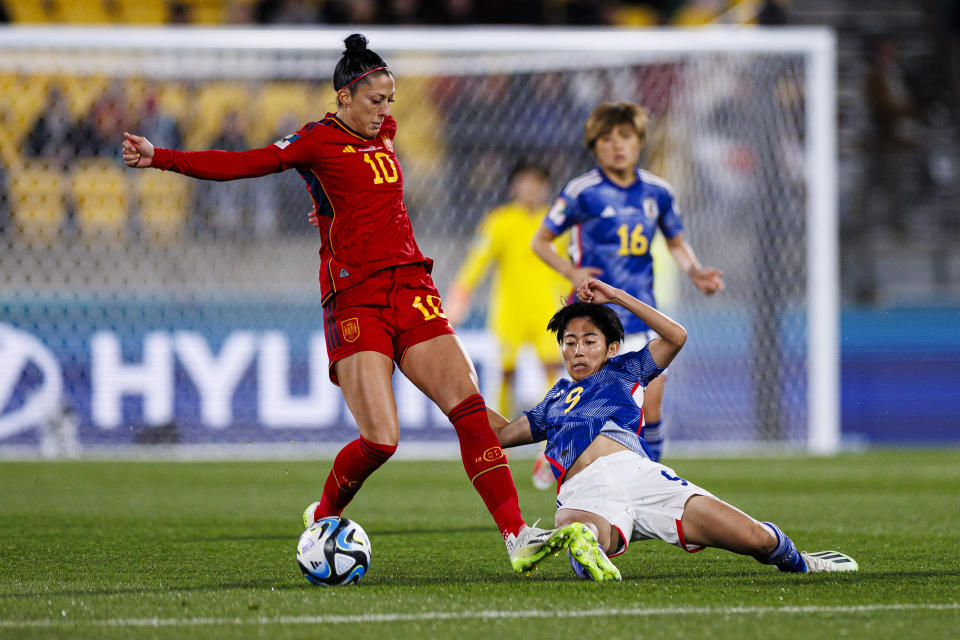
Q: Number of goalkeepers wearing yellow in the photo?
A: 1